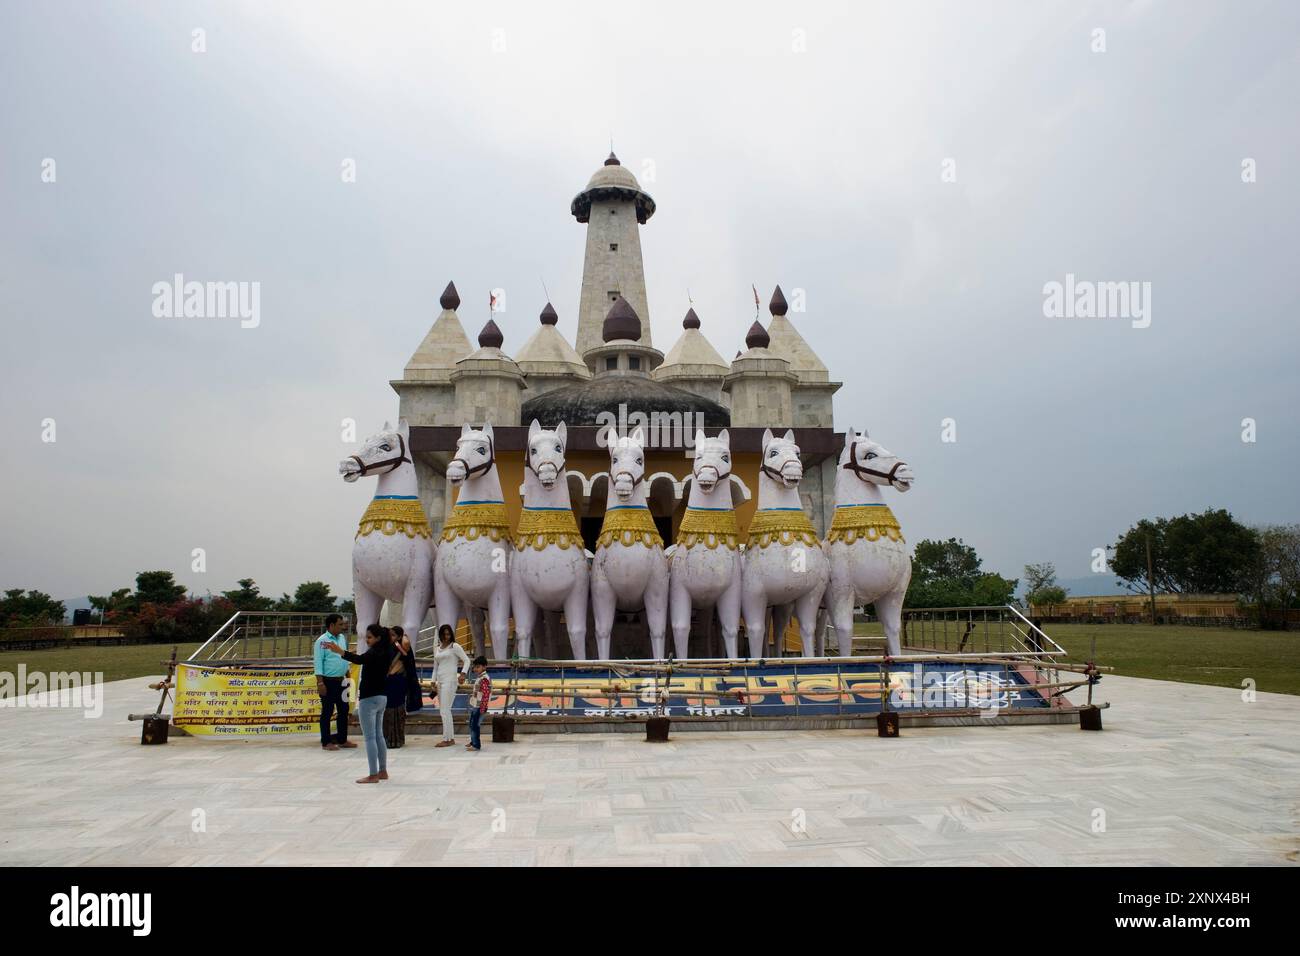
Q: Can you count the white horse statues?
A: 7